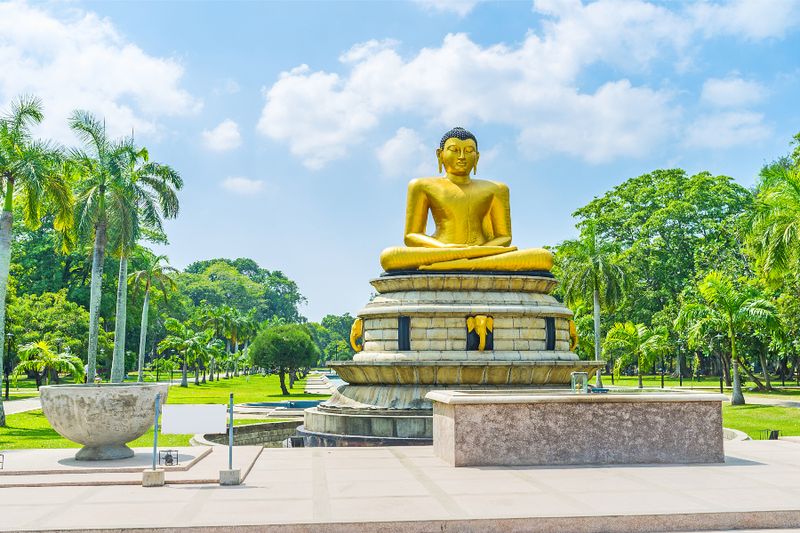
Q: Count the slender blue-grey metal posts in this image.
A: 2